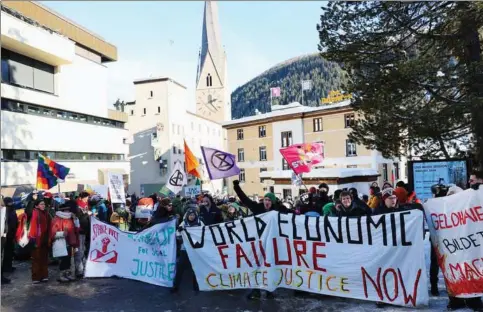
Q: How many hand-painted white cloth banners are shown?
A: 3